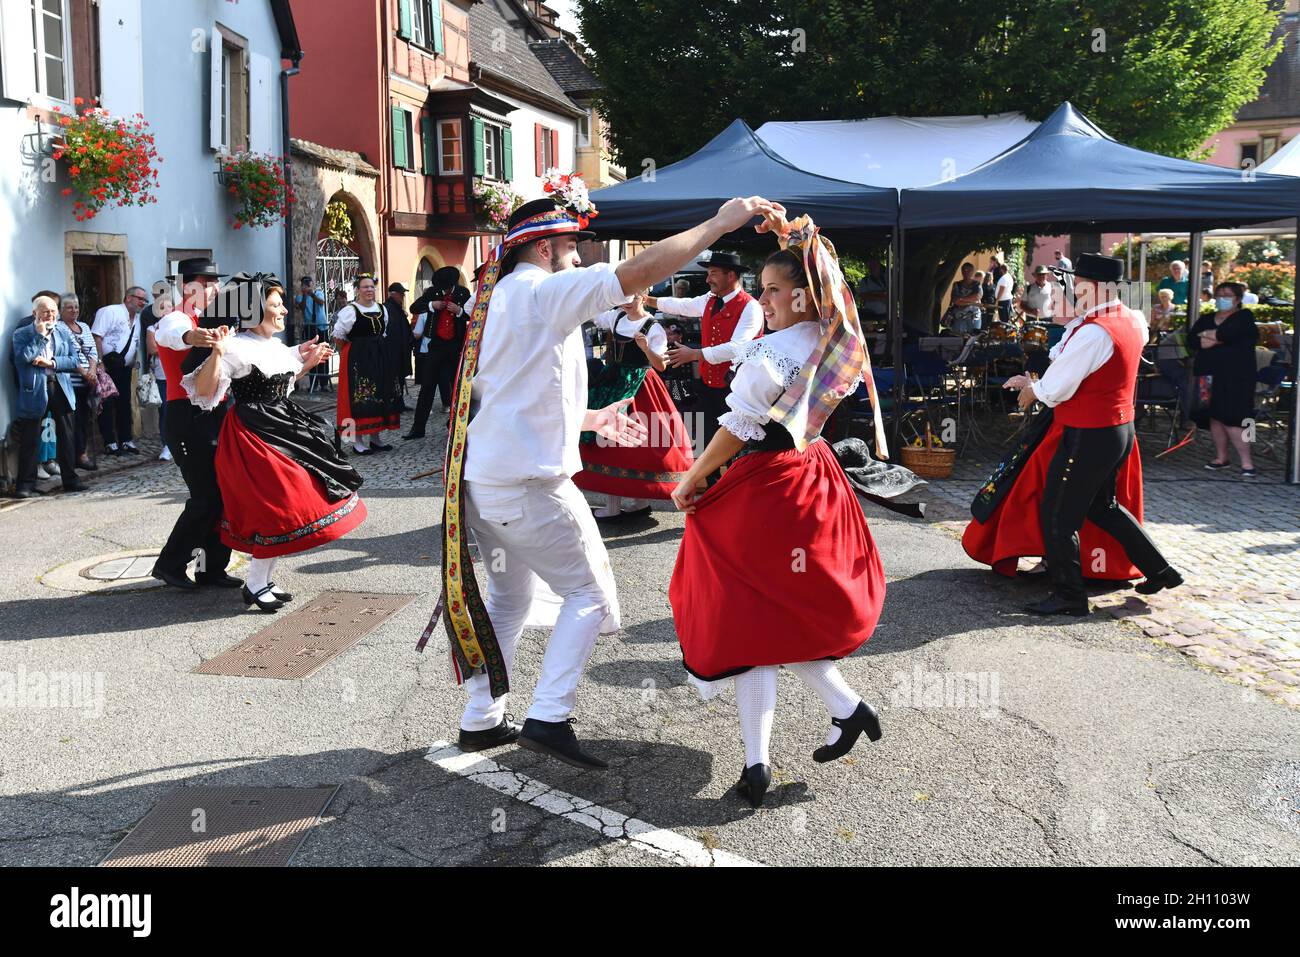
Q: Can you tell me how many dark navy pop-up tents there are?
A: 2